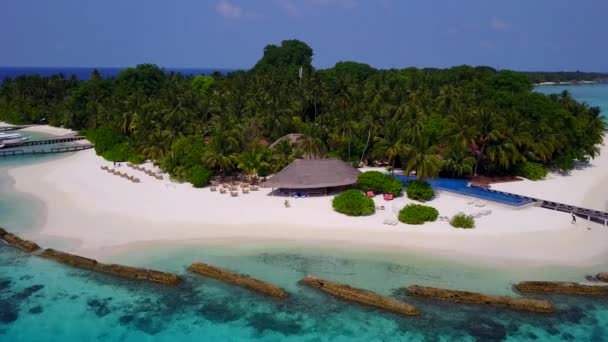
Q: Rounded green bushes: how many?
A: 5